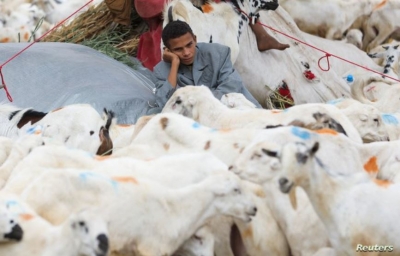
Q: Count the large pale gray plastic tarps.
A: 1